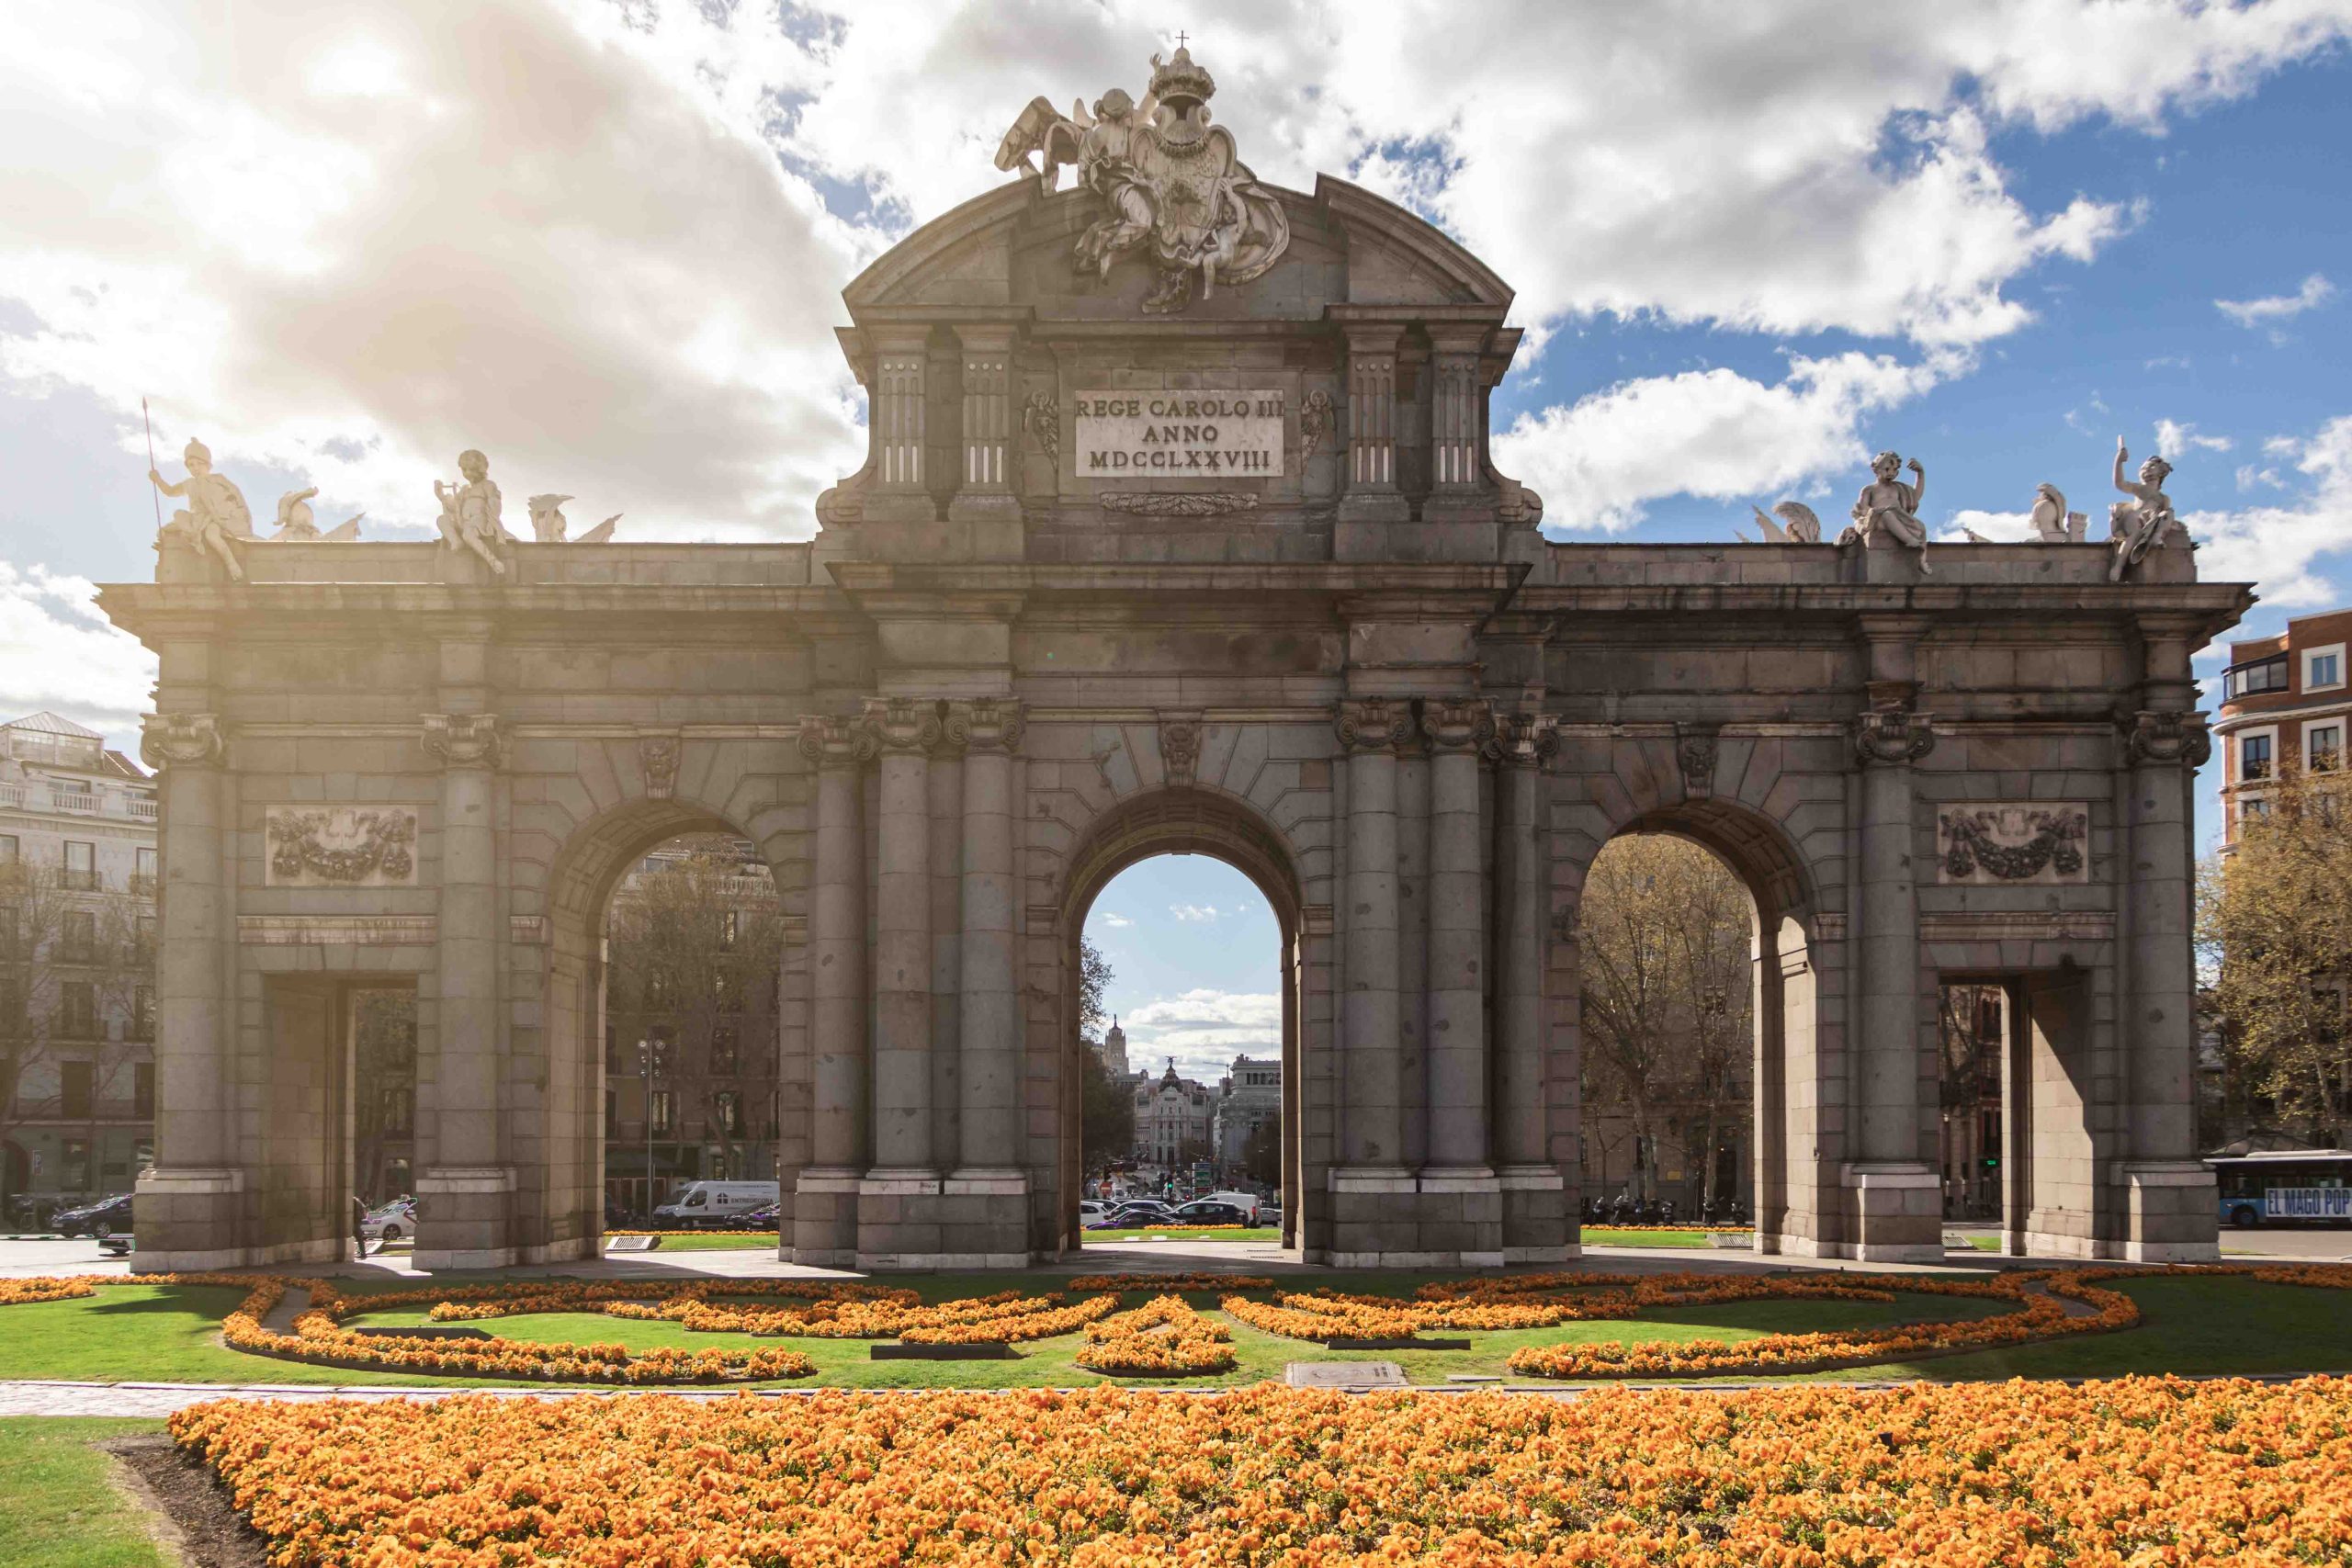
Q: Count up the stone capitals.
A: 10